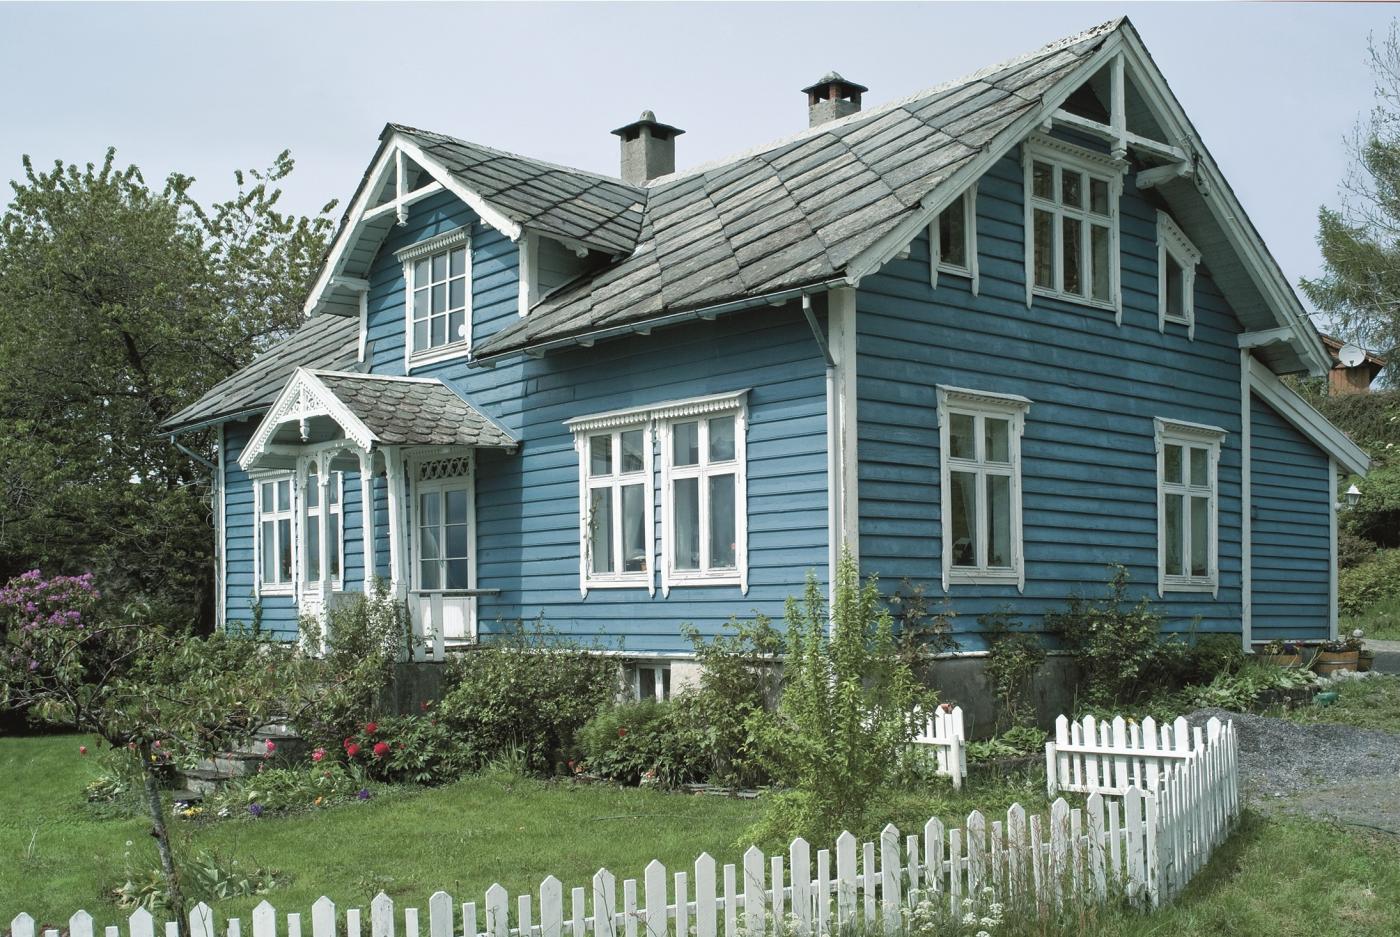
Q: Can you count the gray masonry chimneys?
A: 2